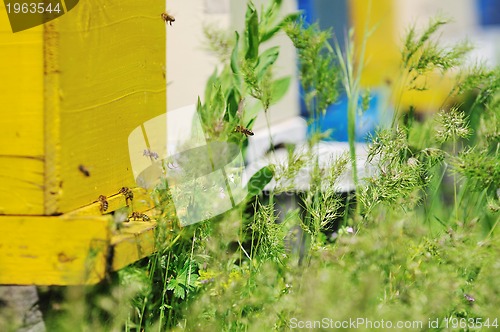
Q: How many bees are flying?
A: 4